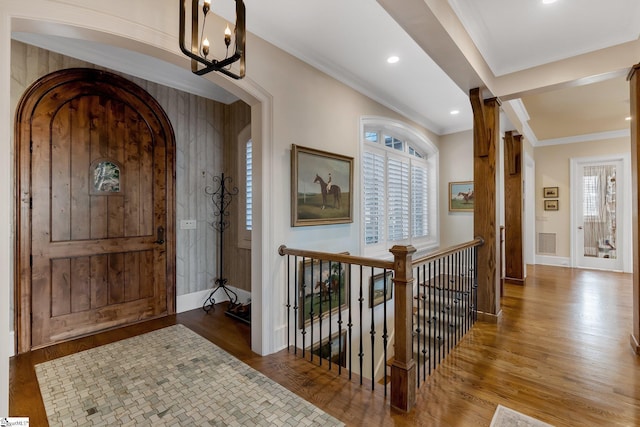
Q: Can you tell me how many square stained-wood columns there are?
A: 3